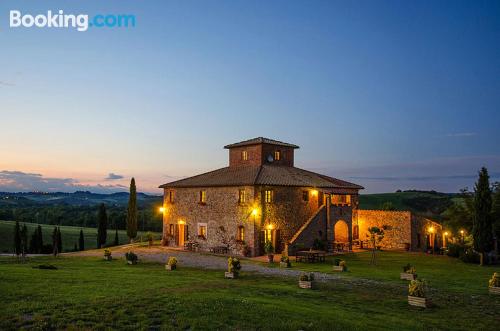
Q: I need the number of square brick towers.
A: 1